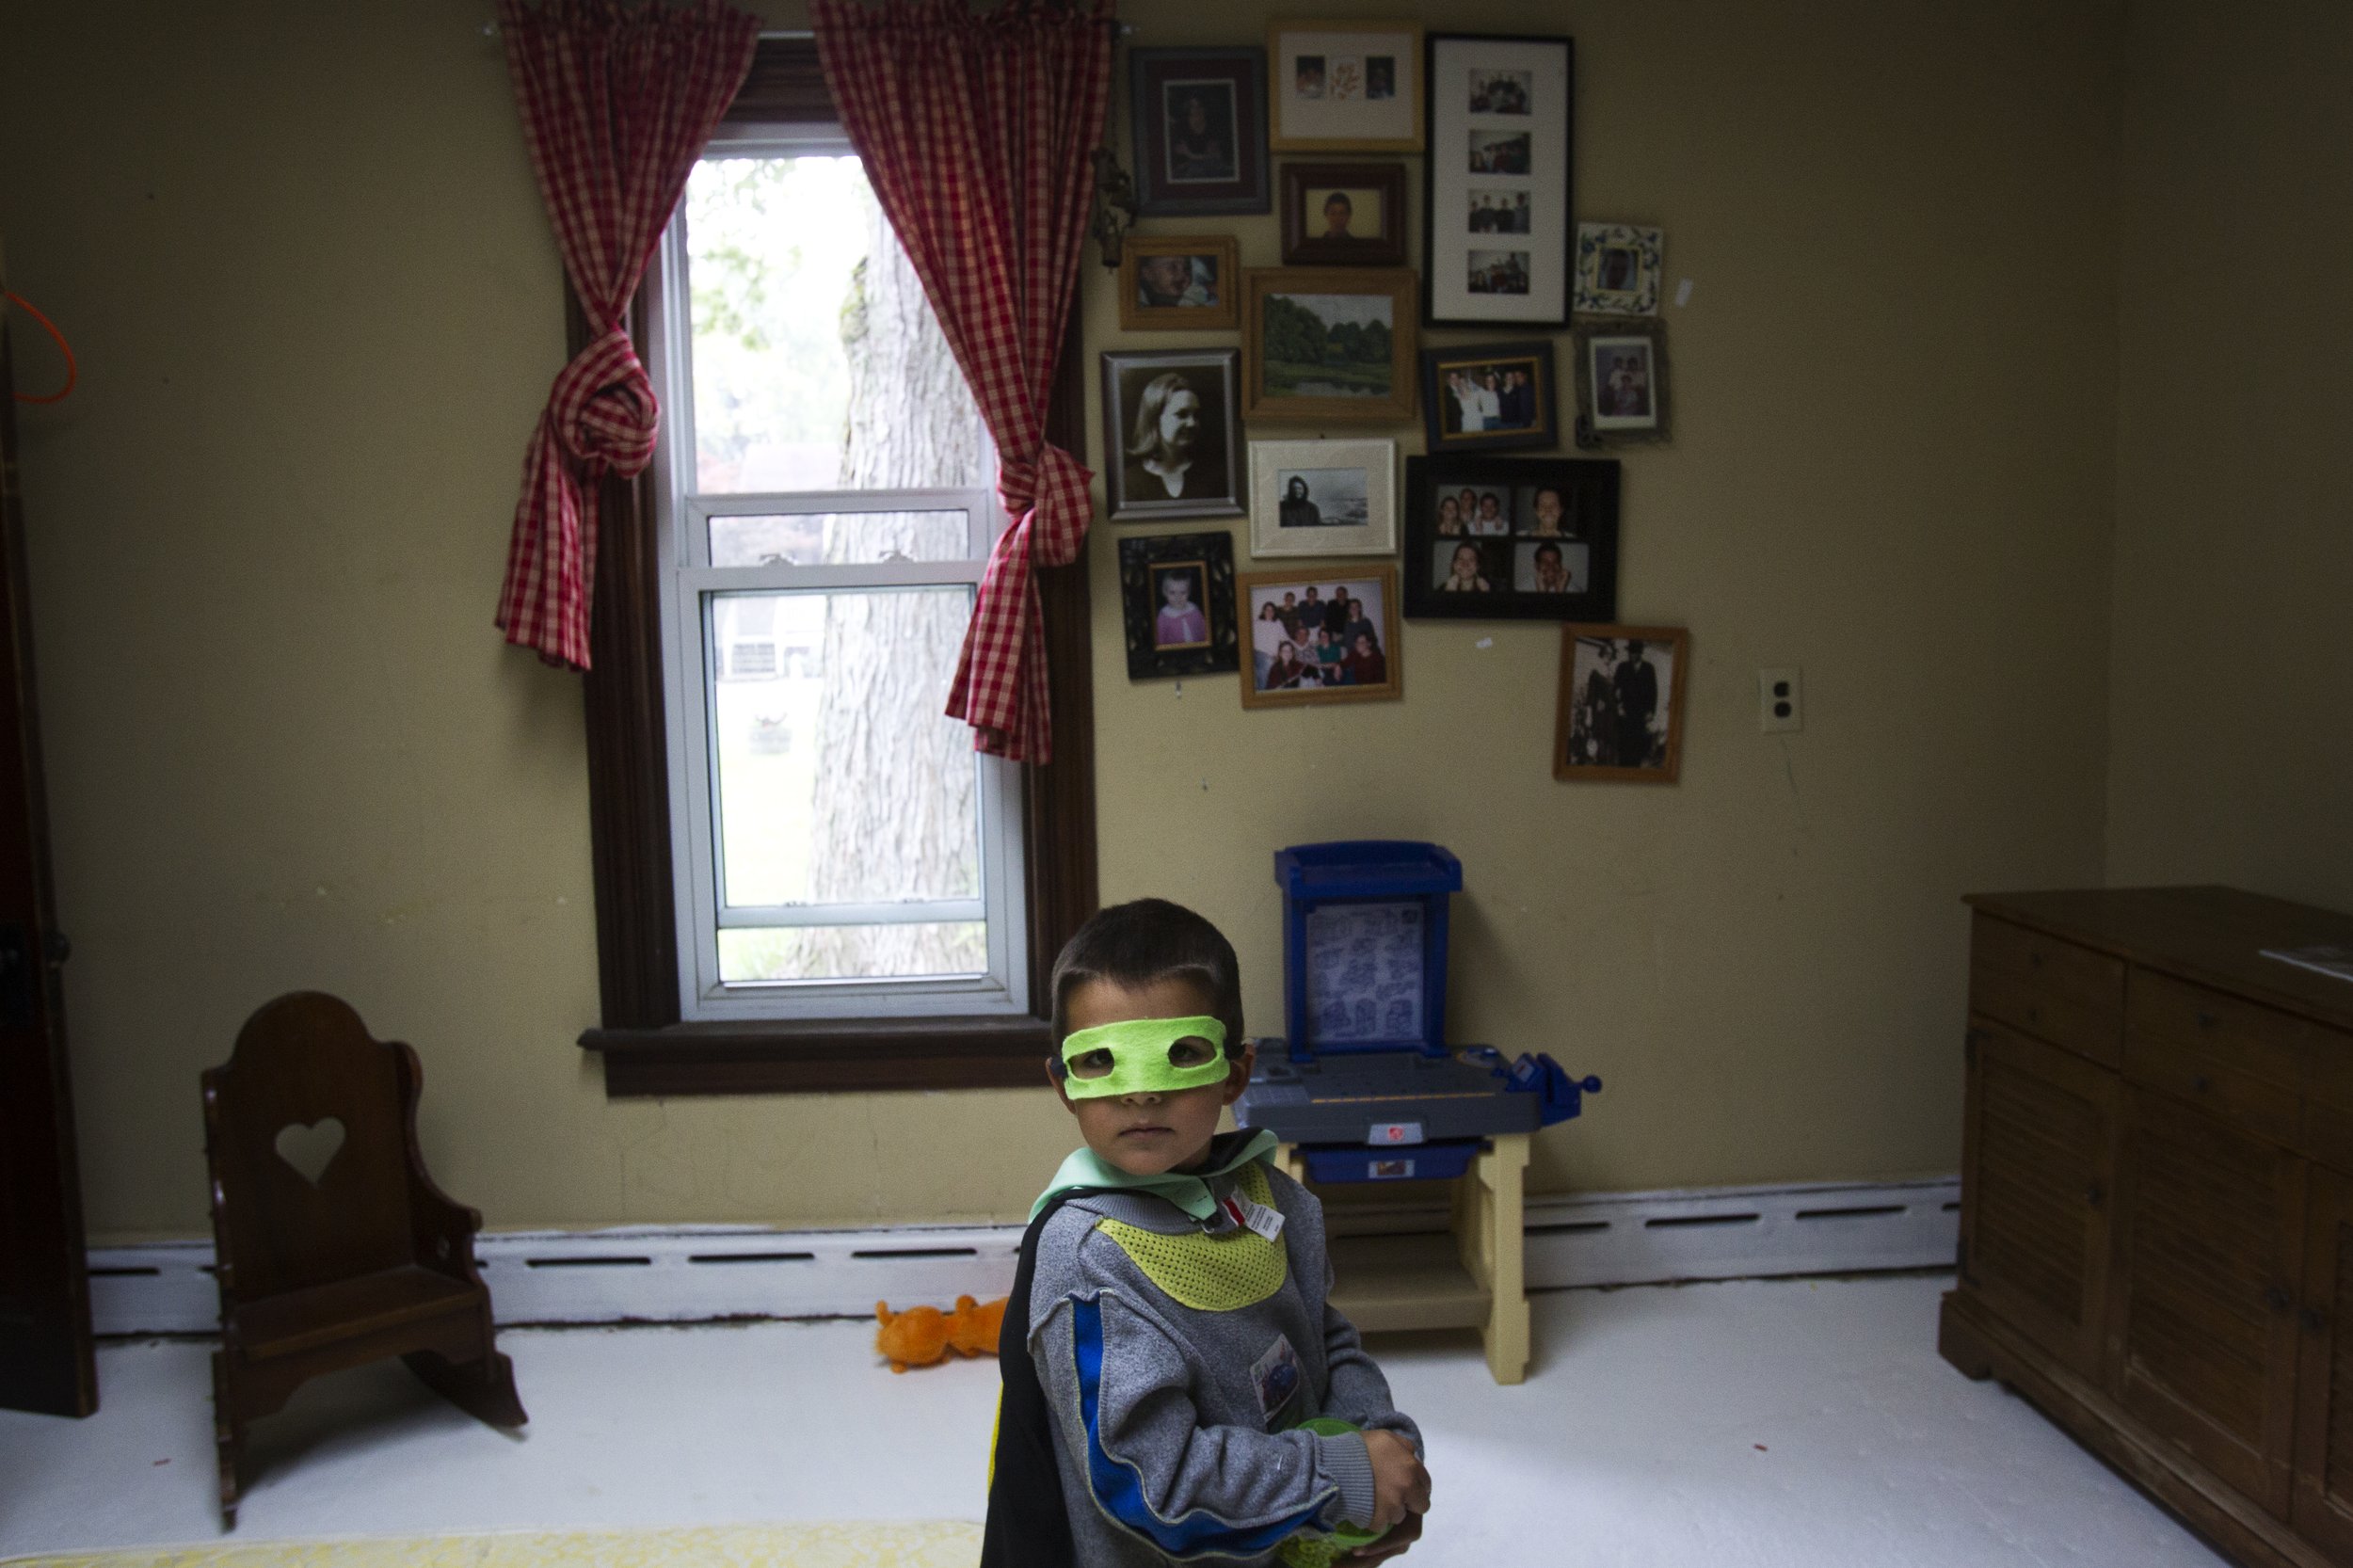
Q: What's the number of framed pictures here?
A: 15